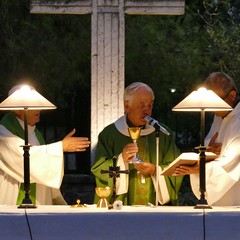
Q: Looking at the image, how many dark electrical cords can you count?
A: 2